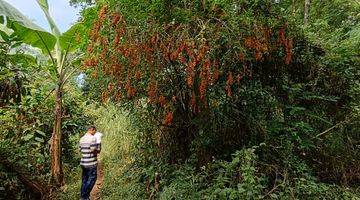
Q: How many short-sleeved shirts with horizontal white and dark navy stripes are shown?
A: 1